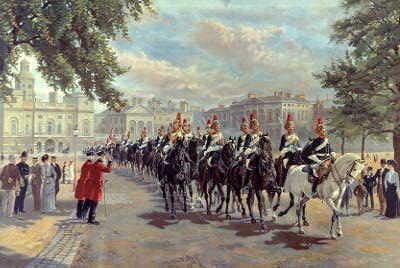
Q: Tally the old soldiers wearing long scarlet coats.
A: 2